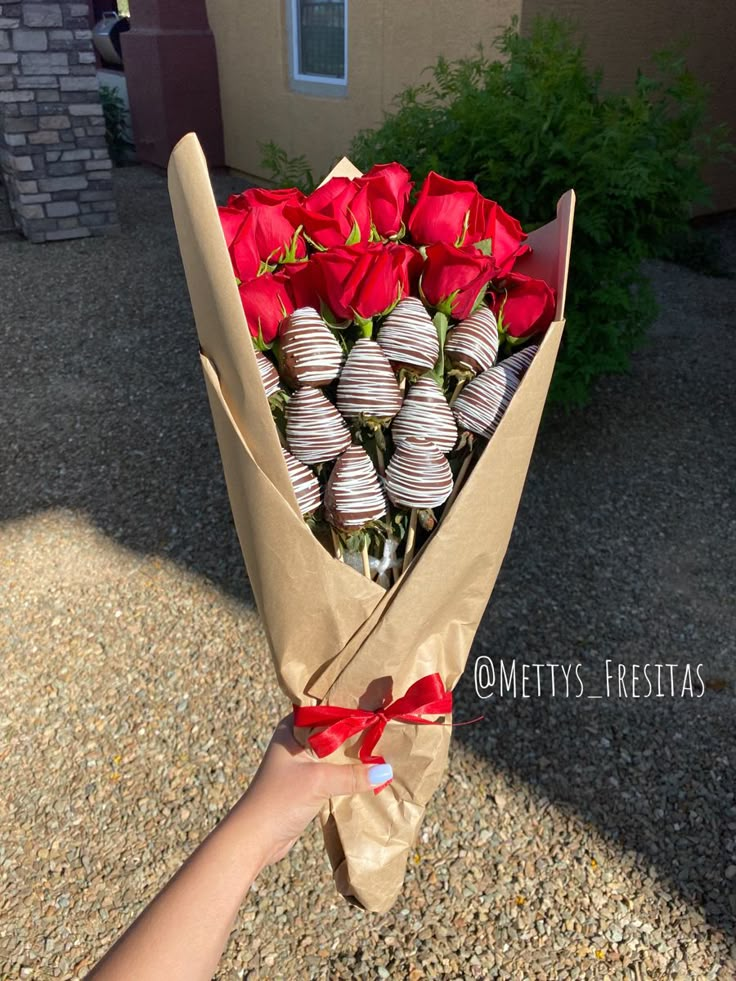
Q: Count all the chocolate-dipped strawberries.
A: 11